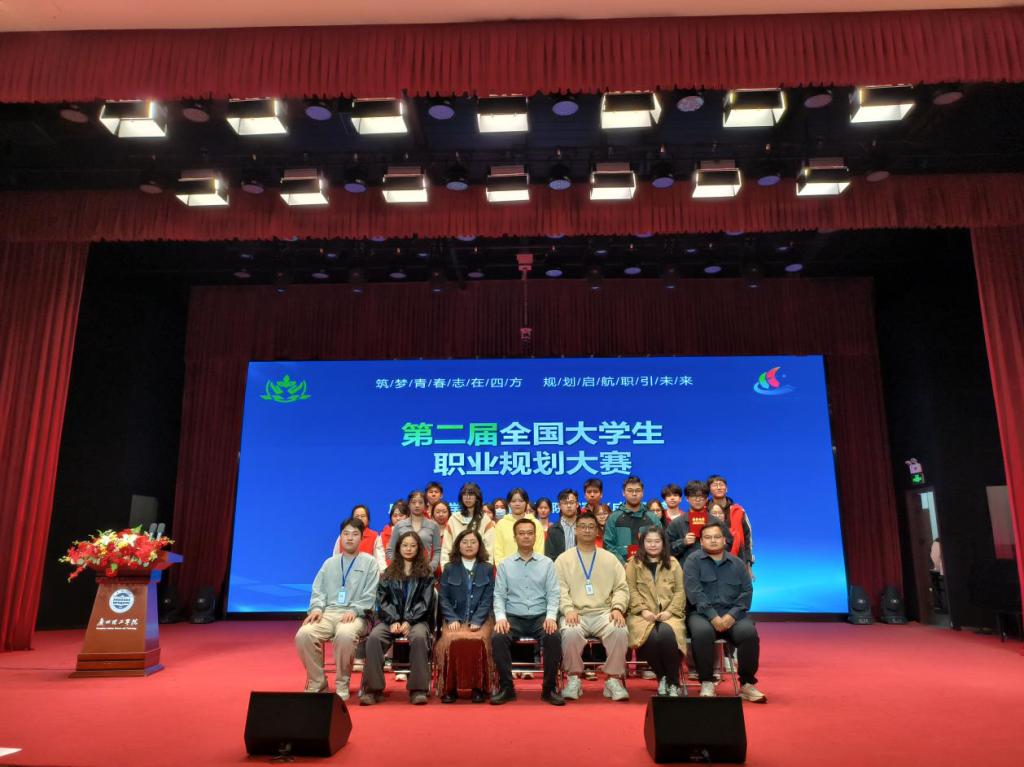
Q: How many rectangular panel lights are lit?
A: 14